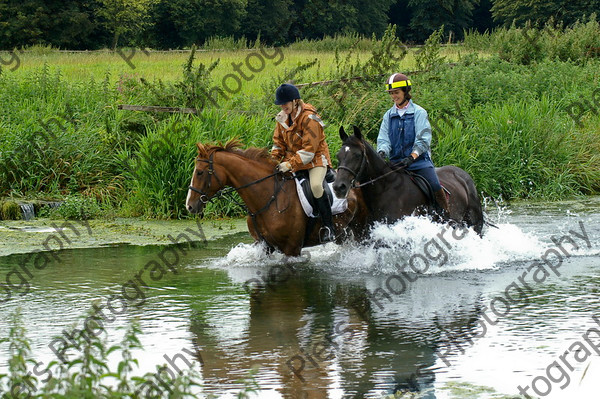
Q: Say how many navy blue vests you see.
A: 1